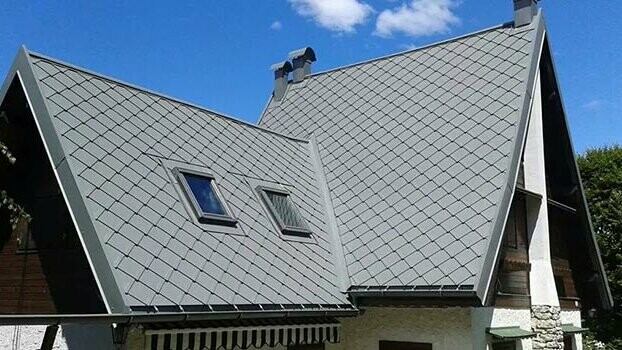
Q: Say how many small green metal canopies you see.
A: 2